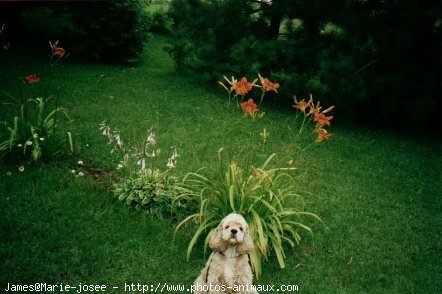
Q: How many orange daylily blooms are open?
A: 8